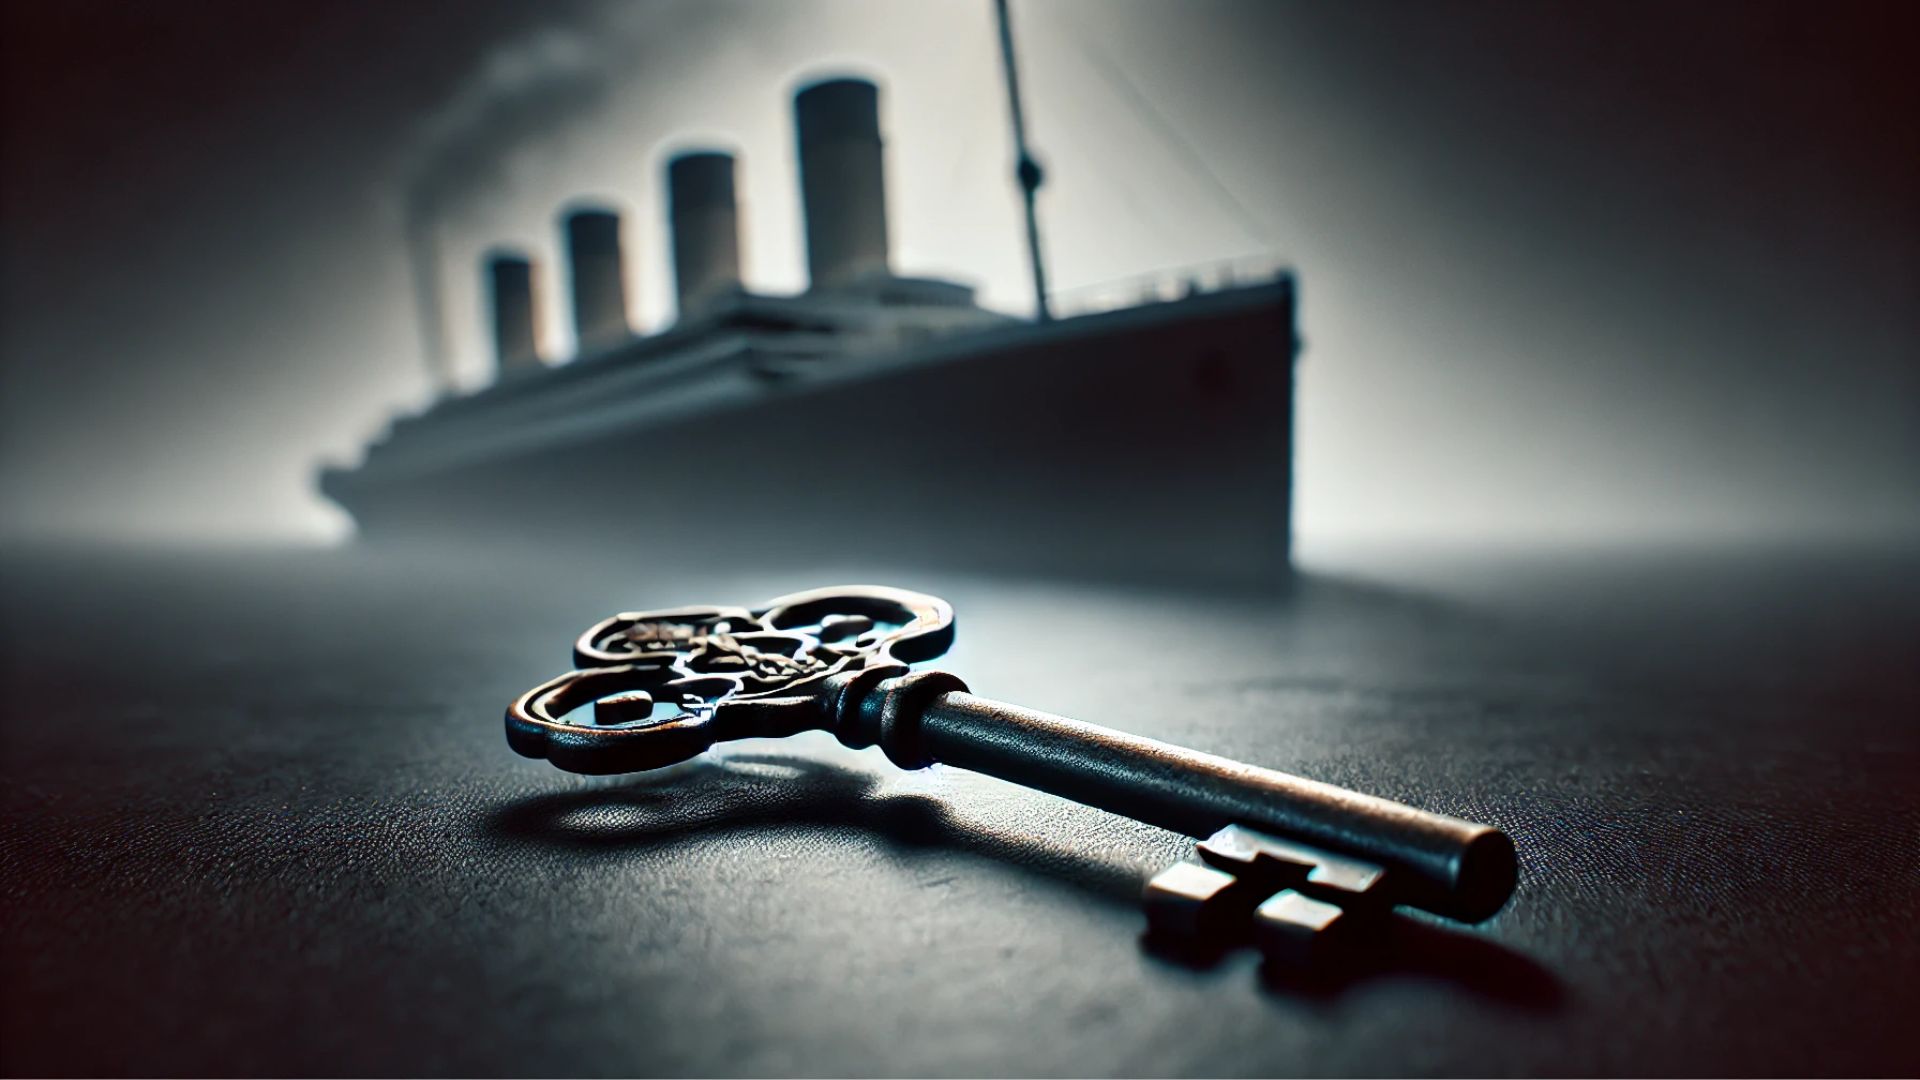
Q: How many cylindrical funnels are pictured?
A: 4